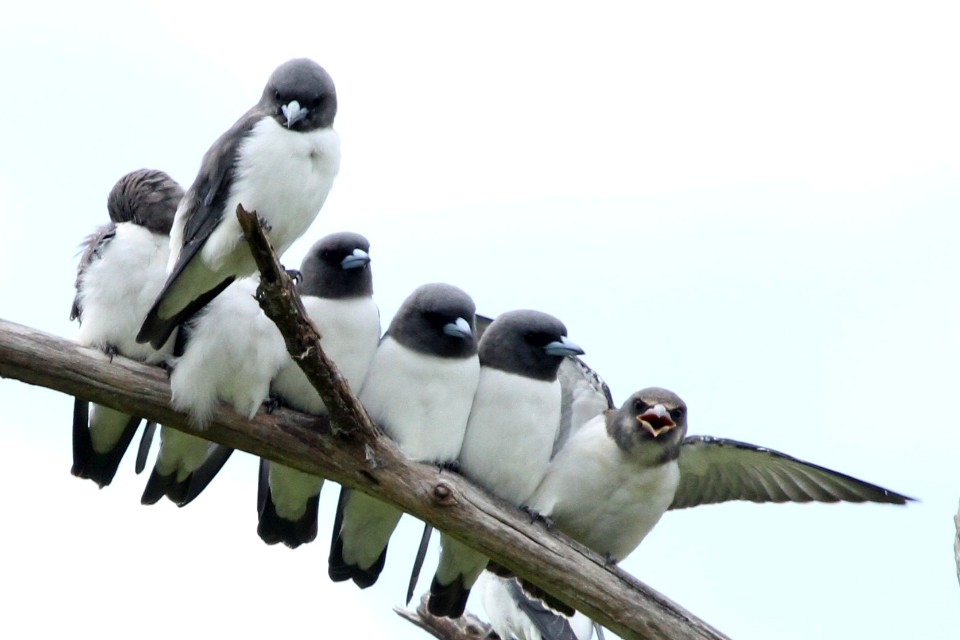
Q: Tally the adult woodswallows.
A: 6